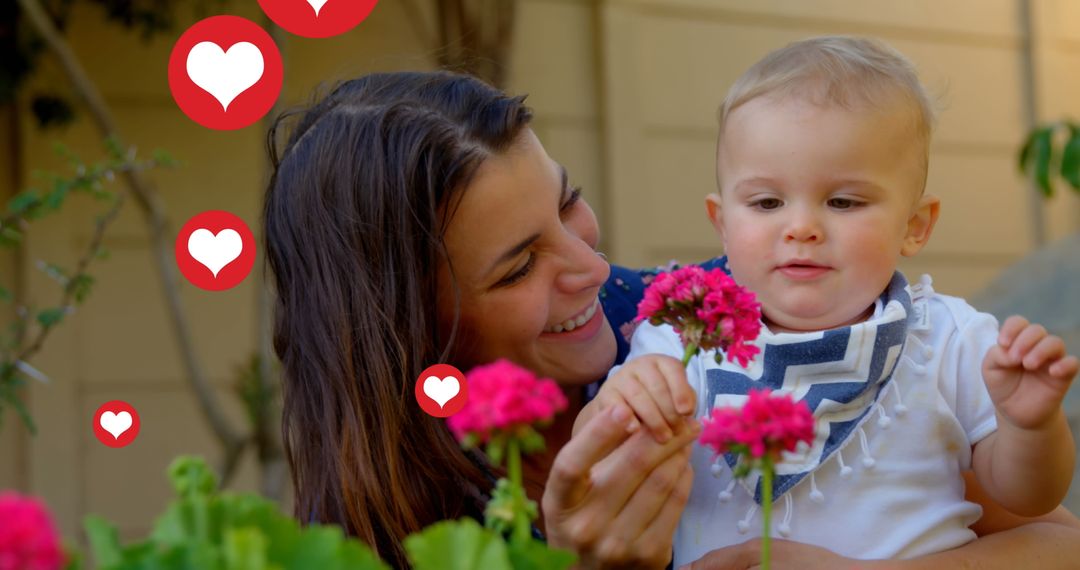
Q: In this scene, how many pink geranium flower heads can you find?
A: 4